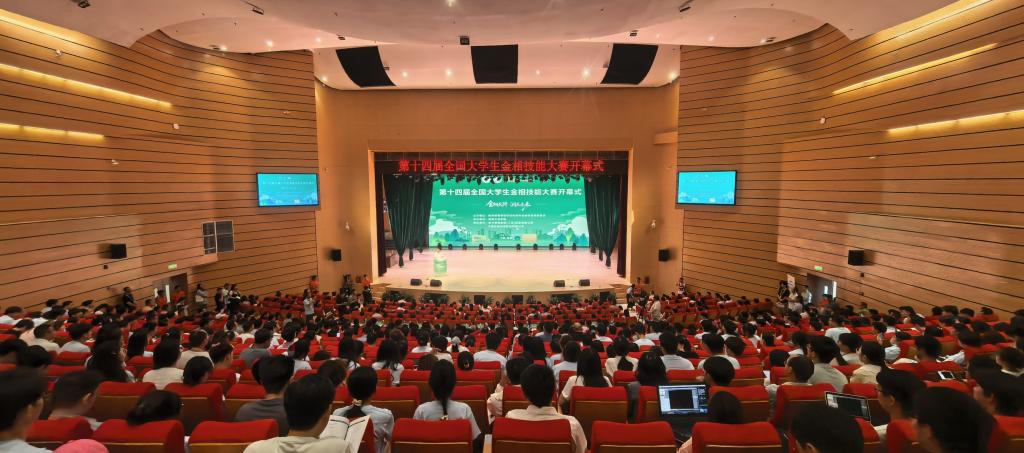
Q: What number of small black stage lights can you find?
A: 10